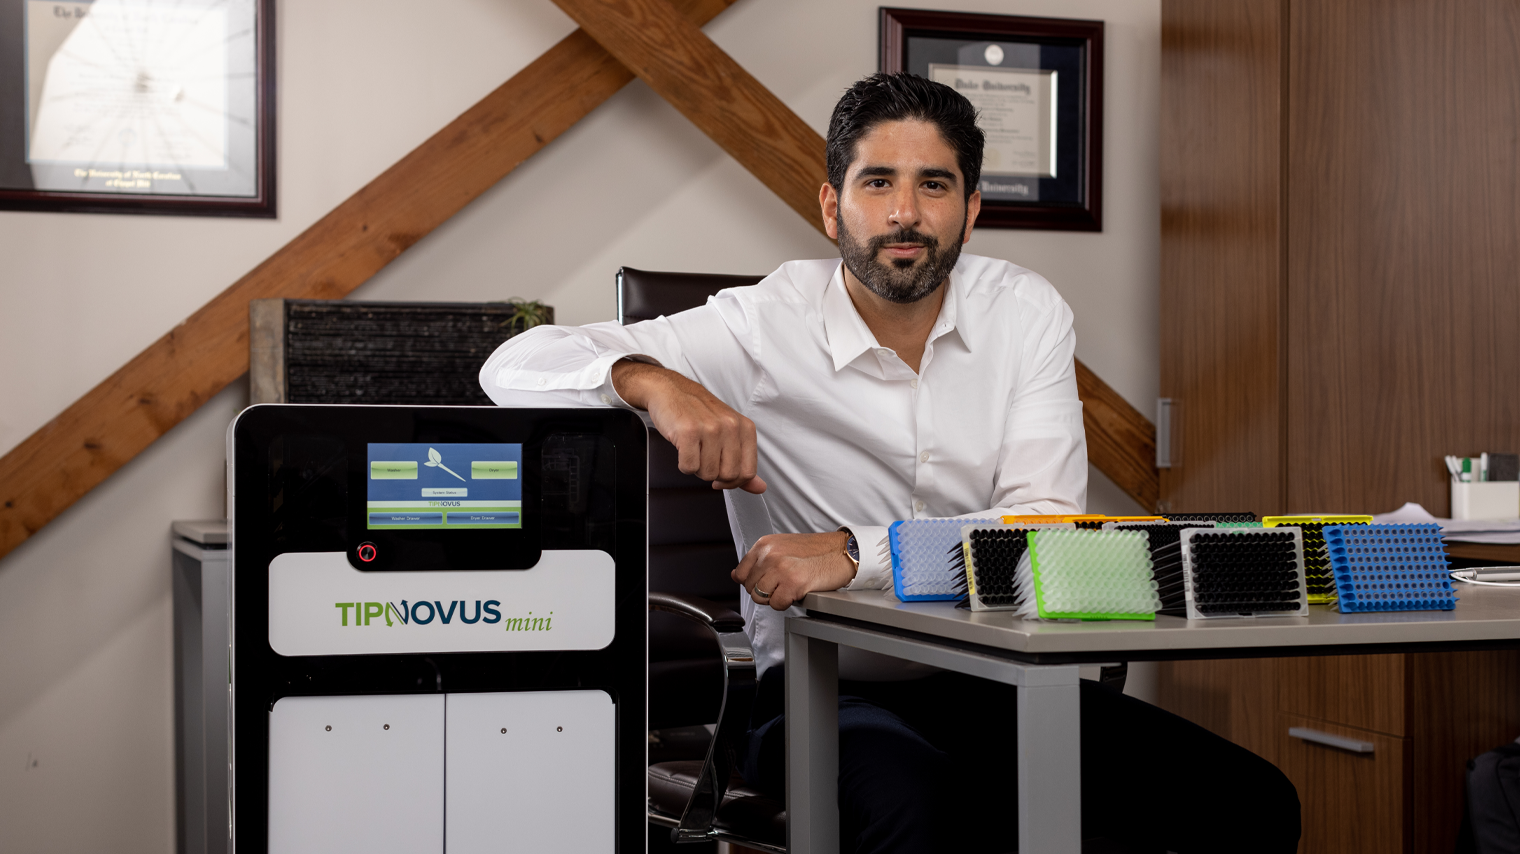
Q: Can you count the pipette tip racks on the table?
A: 11